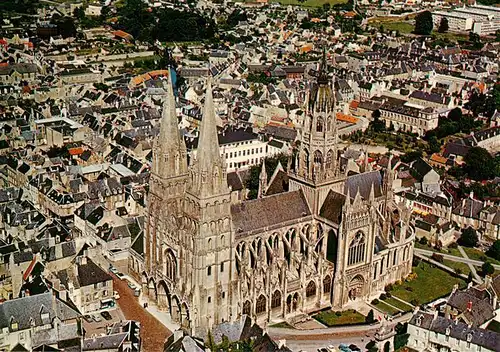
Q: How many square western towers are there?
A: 2